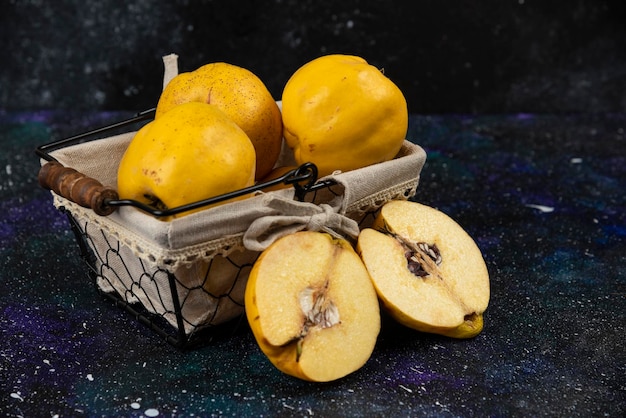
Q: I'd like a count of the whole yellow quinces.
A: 3